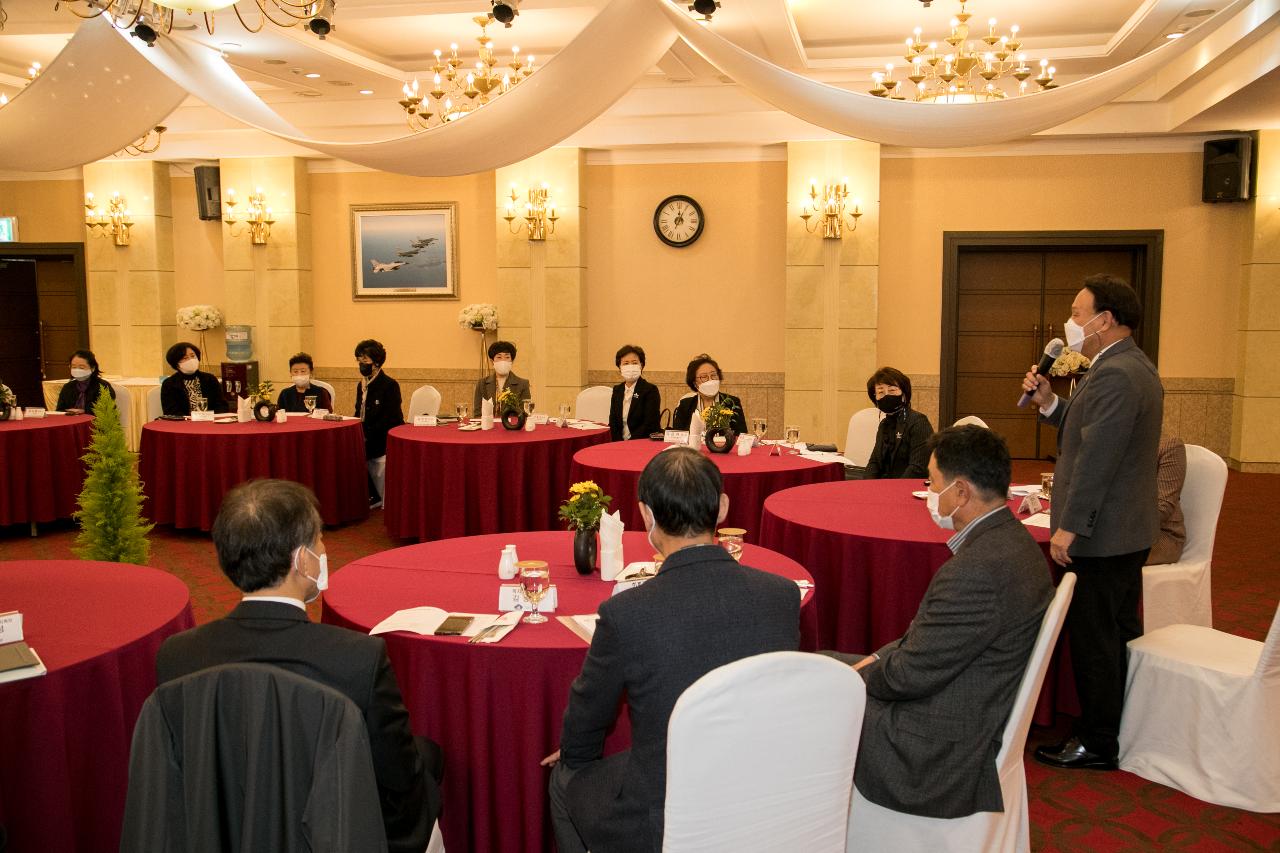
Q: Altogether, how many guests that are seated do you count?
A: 12